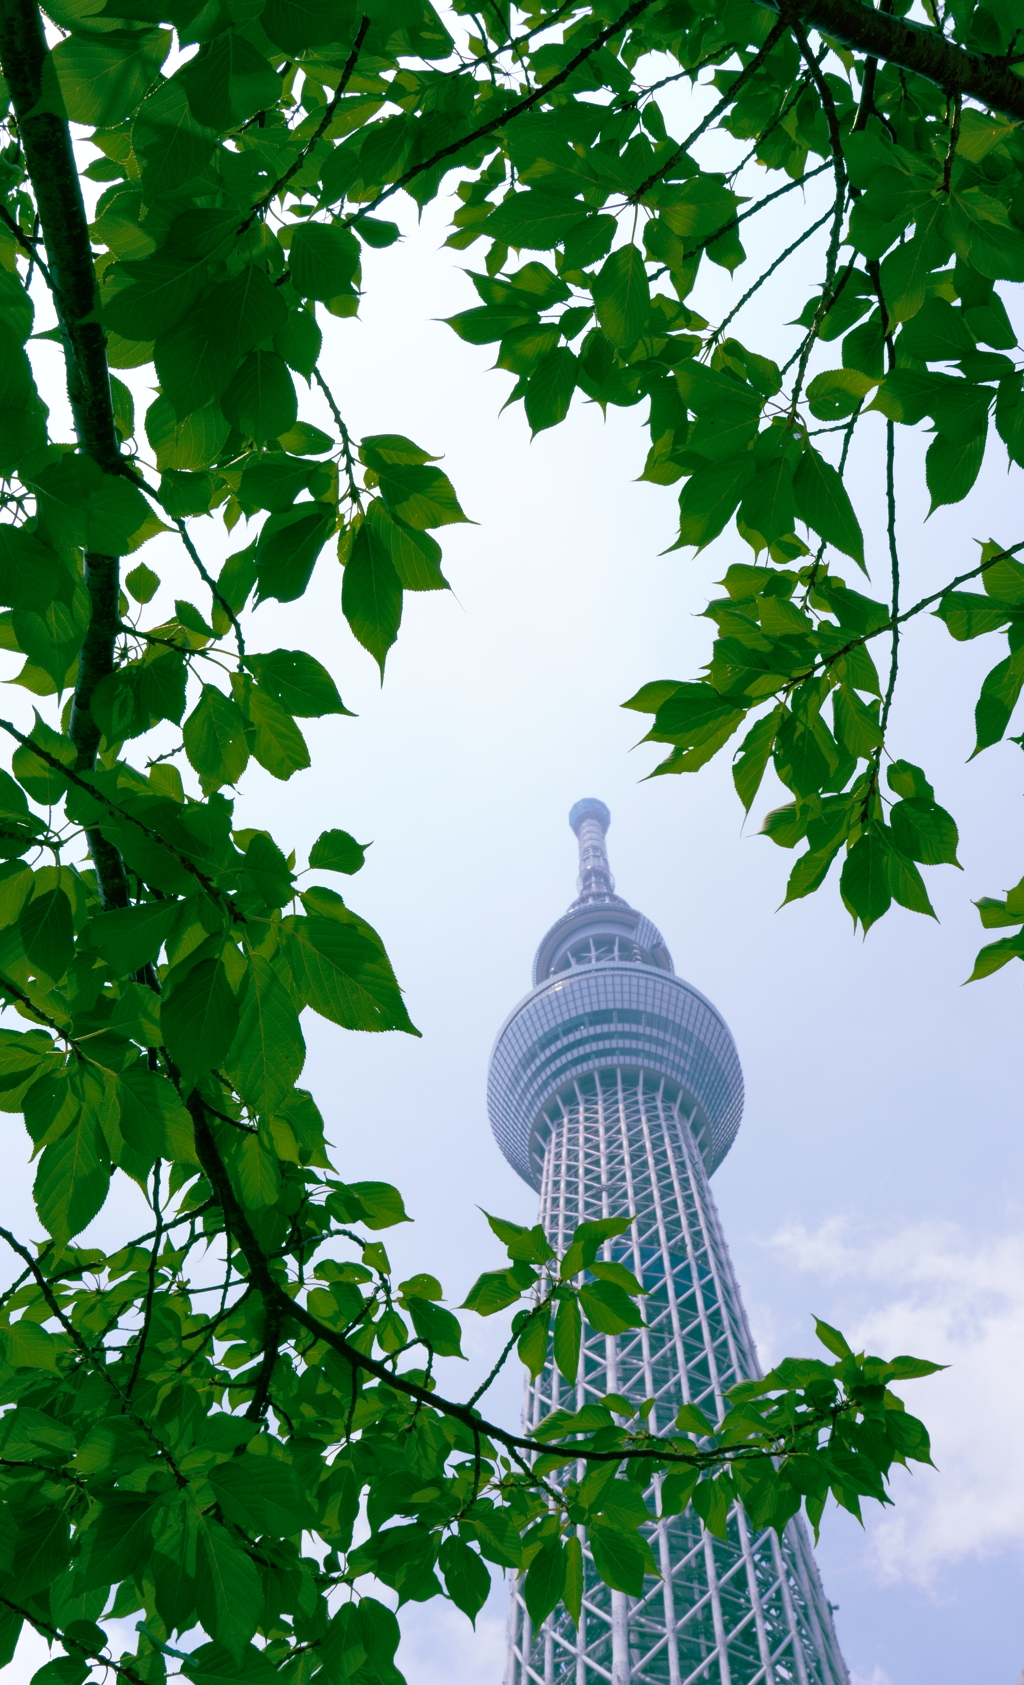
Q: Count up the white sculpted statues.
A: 0